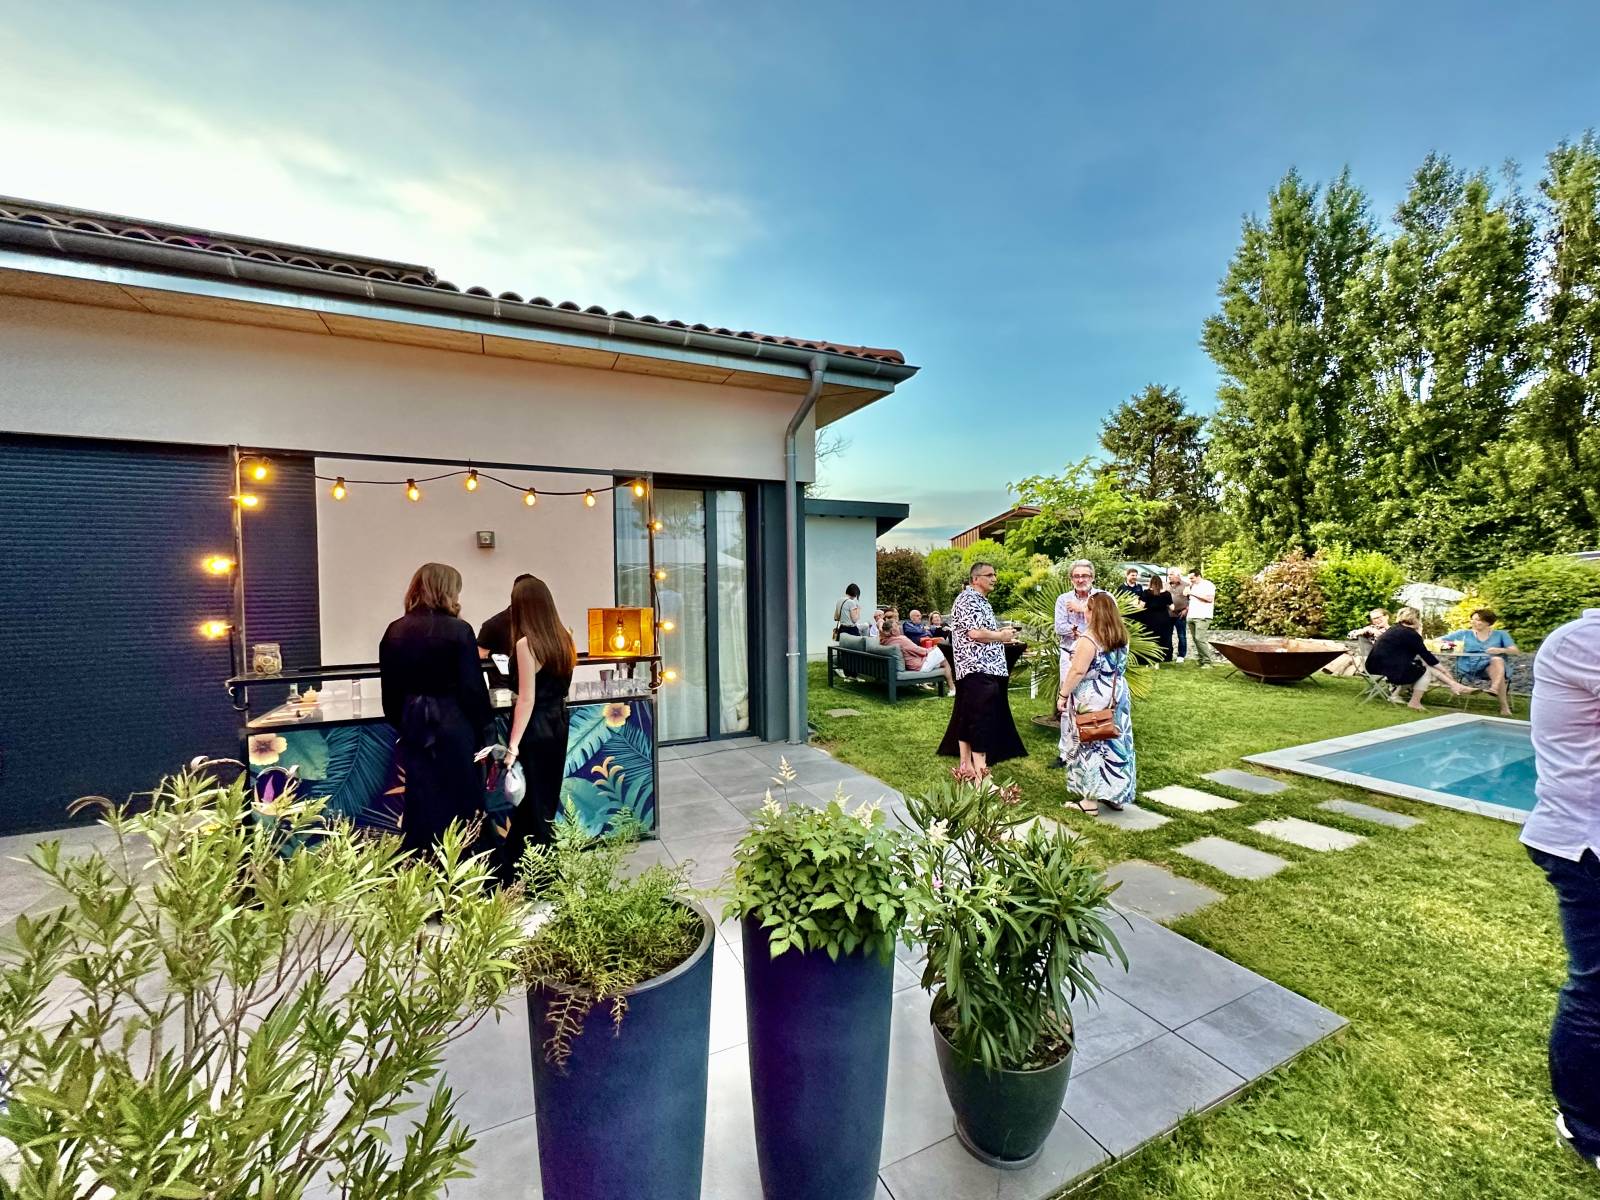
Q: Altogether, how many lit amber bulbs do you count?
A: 15